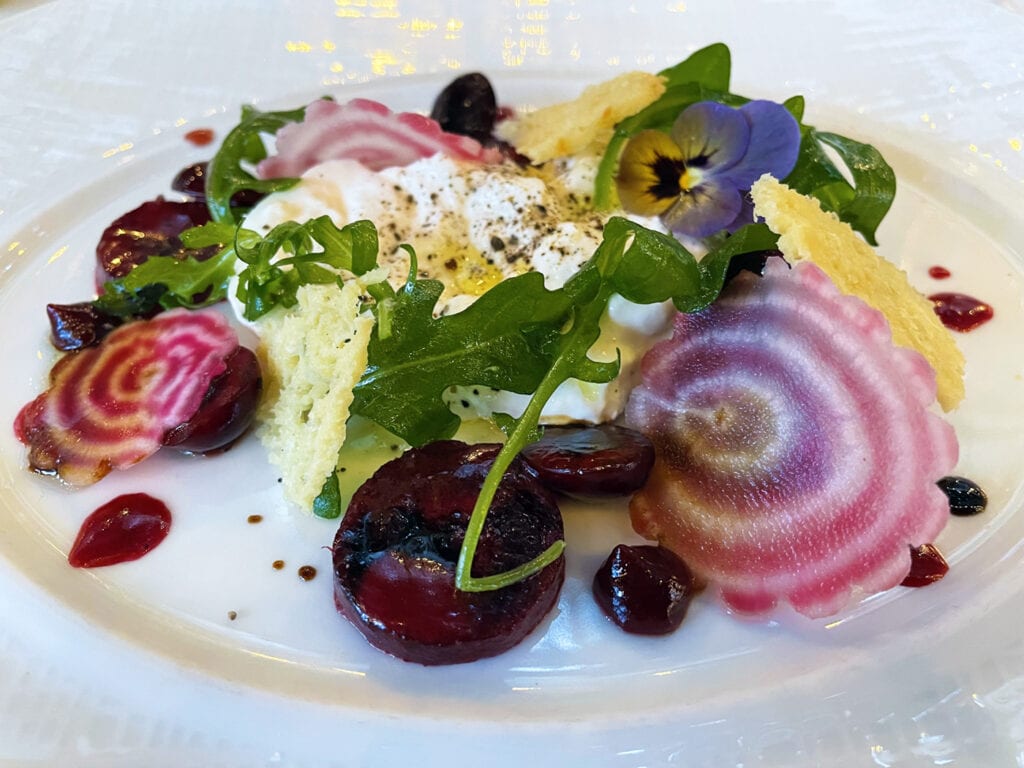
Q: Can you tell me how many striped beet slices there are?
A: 3